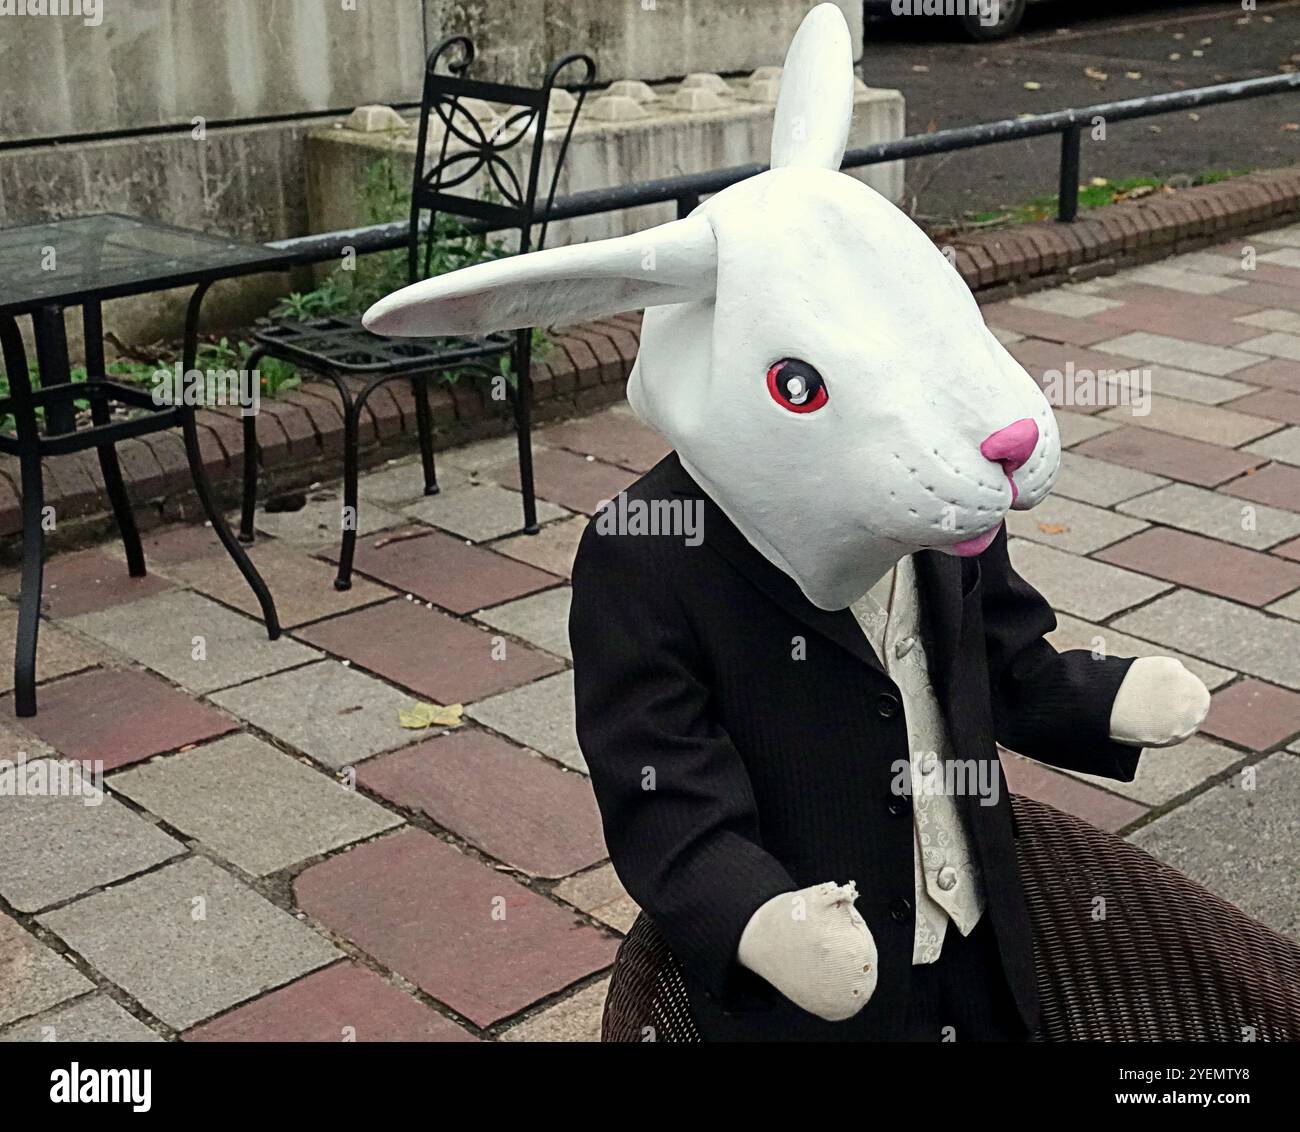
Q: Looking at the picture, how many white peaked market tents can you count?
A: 0